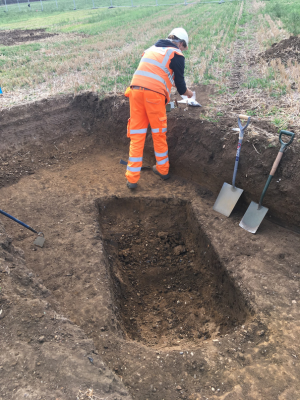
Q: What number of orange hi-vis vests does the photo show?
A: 1